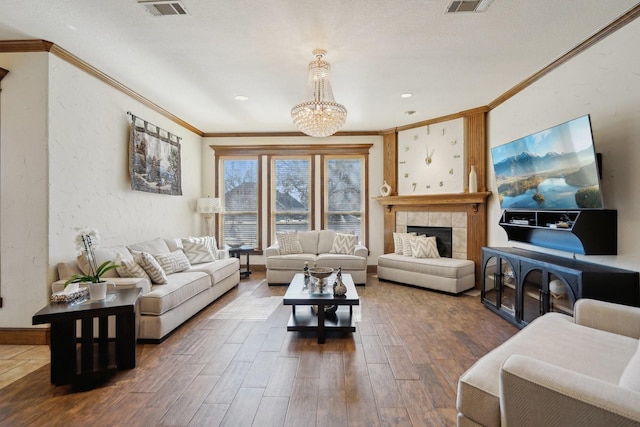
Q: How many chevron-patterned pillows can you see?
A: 3